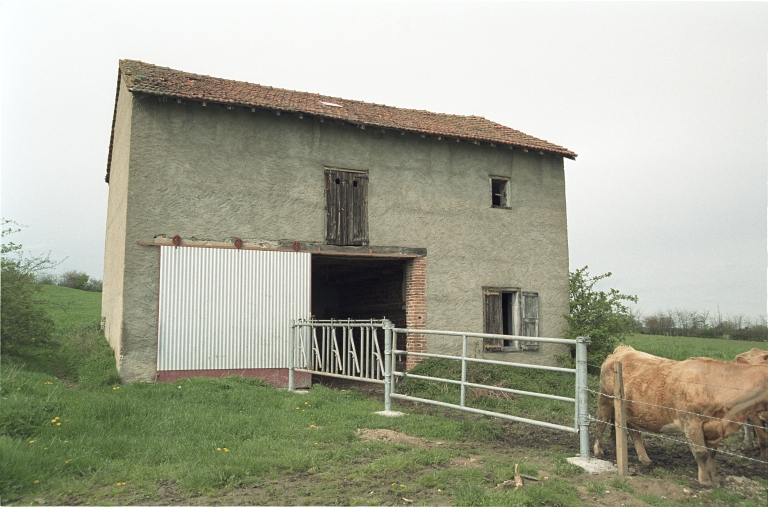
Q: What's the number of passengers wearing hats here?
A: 0